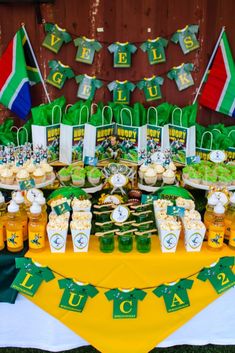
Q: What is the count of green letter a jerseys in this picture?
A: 1